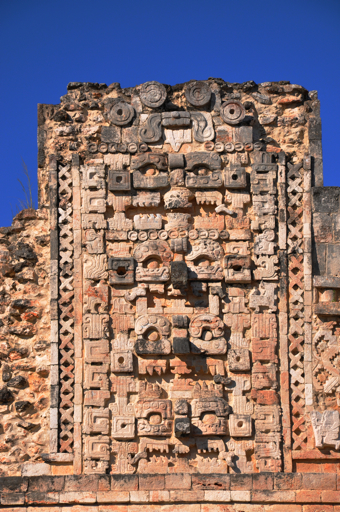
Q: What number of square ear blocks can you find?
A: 8